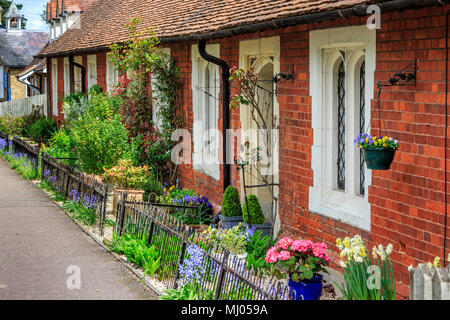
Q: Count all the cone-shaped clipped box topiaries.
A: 2